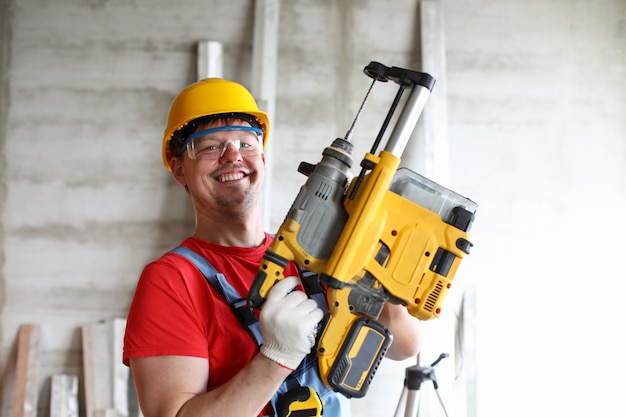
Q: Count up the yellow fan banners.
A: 0